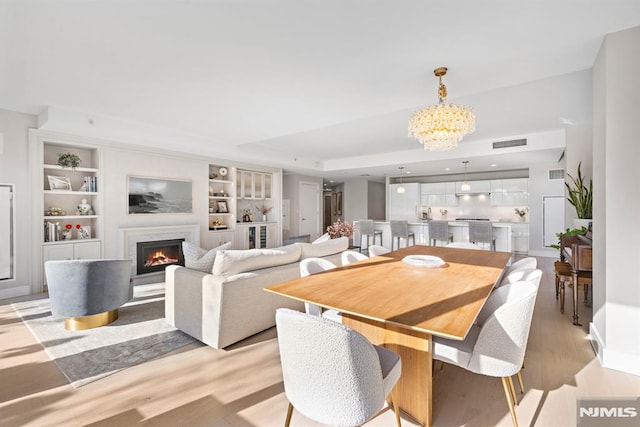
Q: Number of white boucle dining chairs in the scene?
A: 8